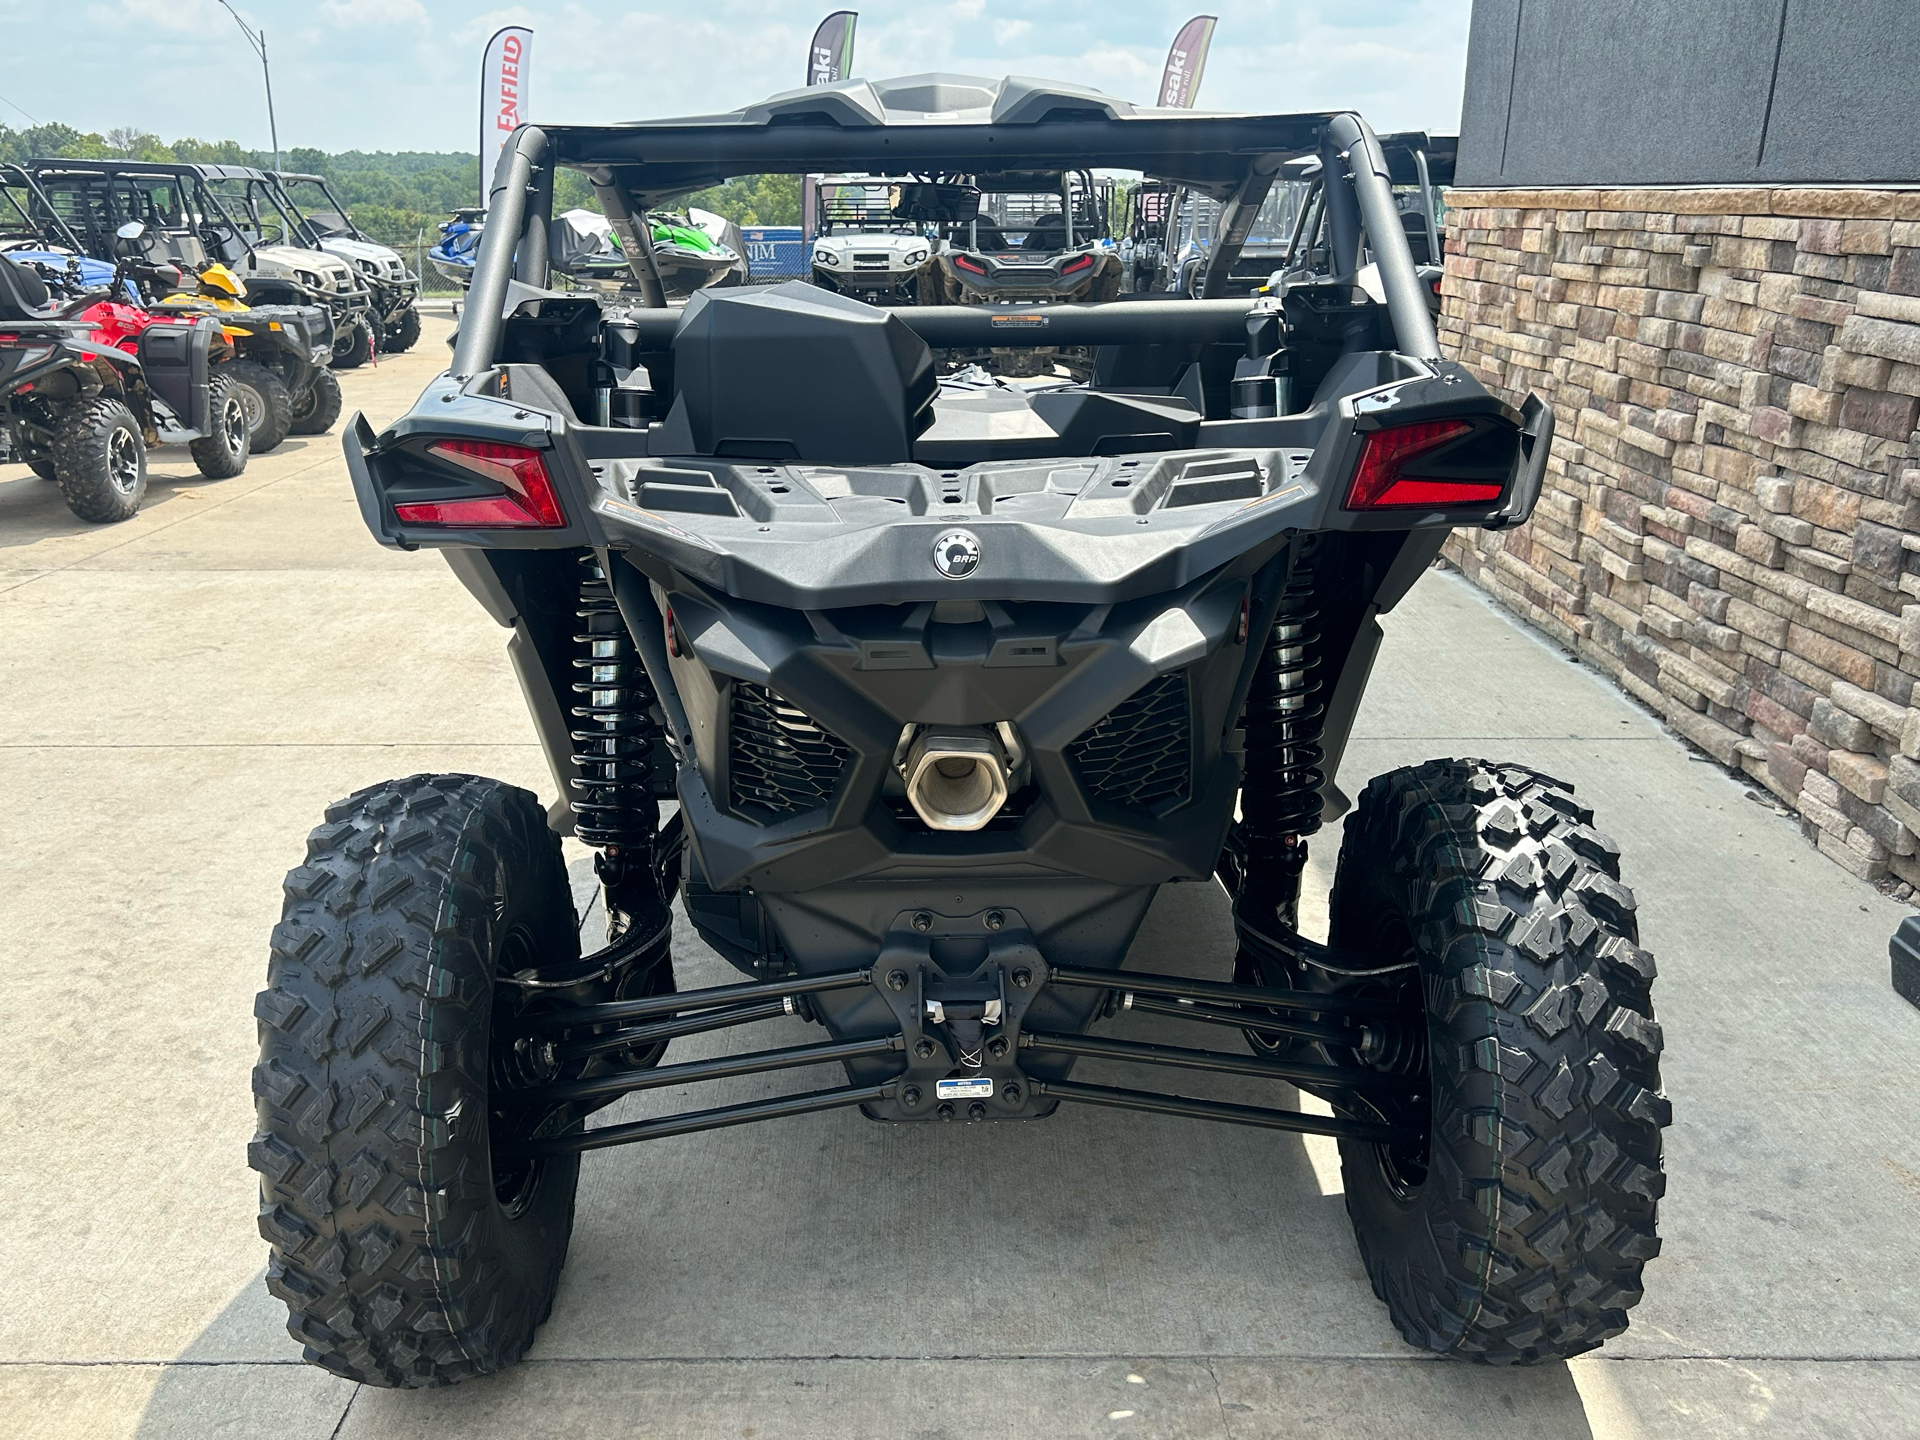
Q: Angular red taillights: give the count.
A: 2